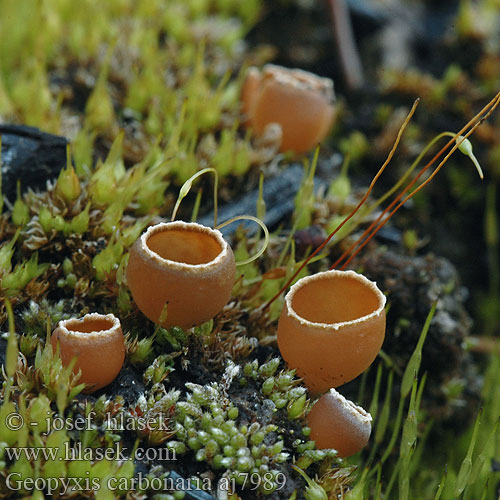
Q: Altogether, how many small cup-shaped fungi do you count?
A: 5